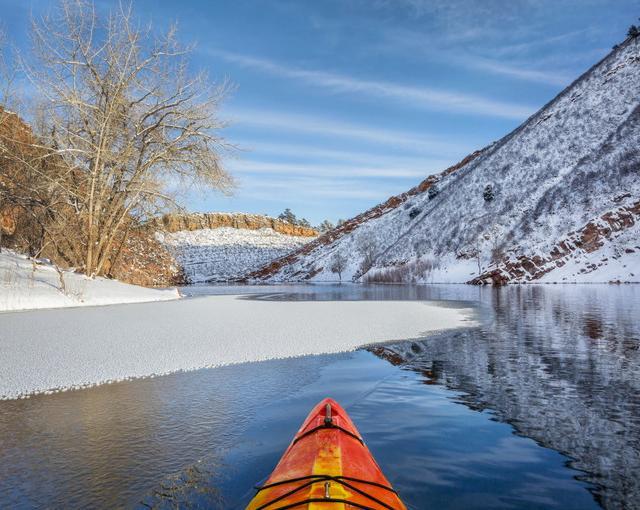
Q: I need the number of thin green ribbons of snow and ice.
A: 0